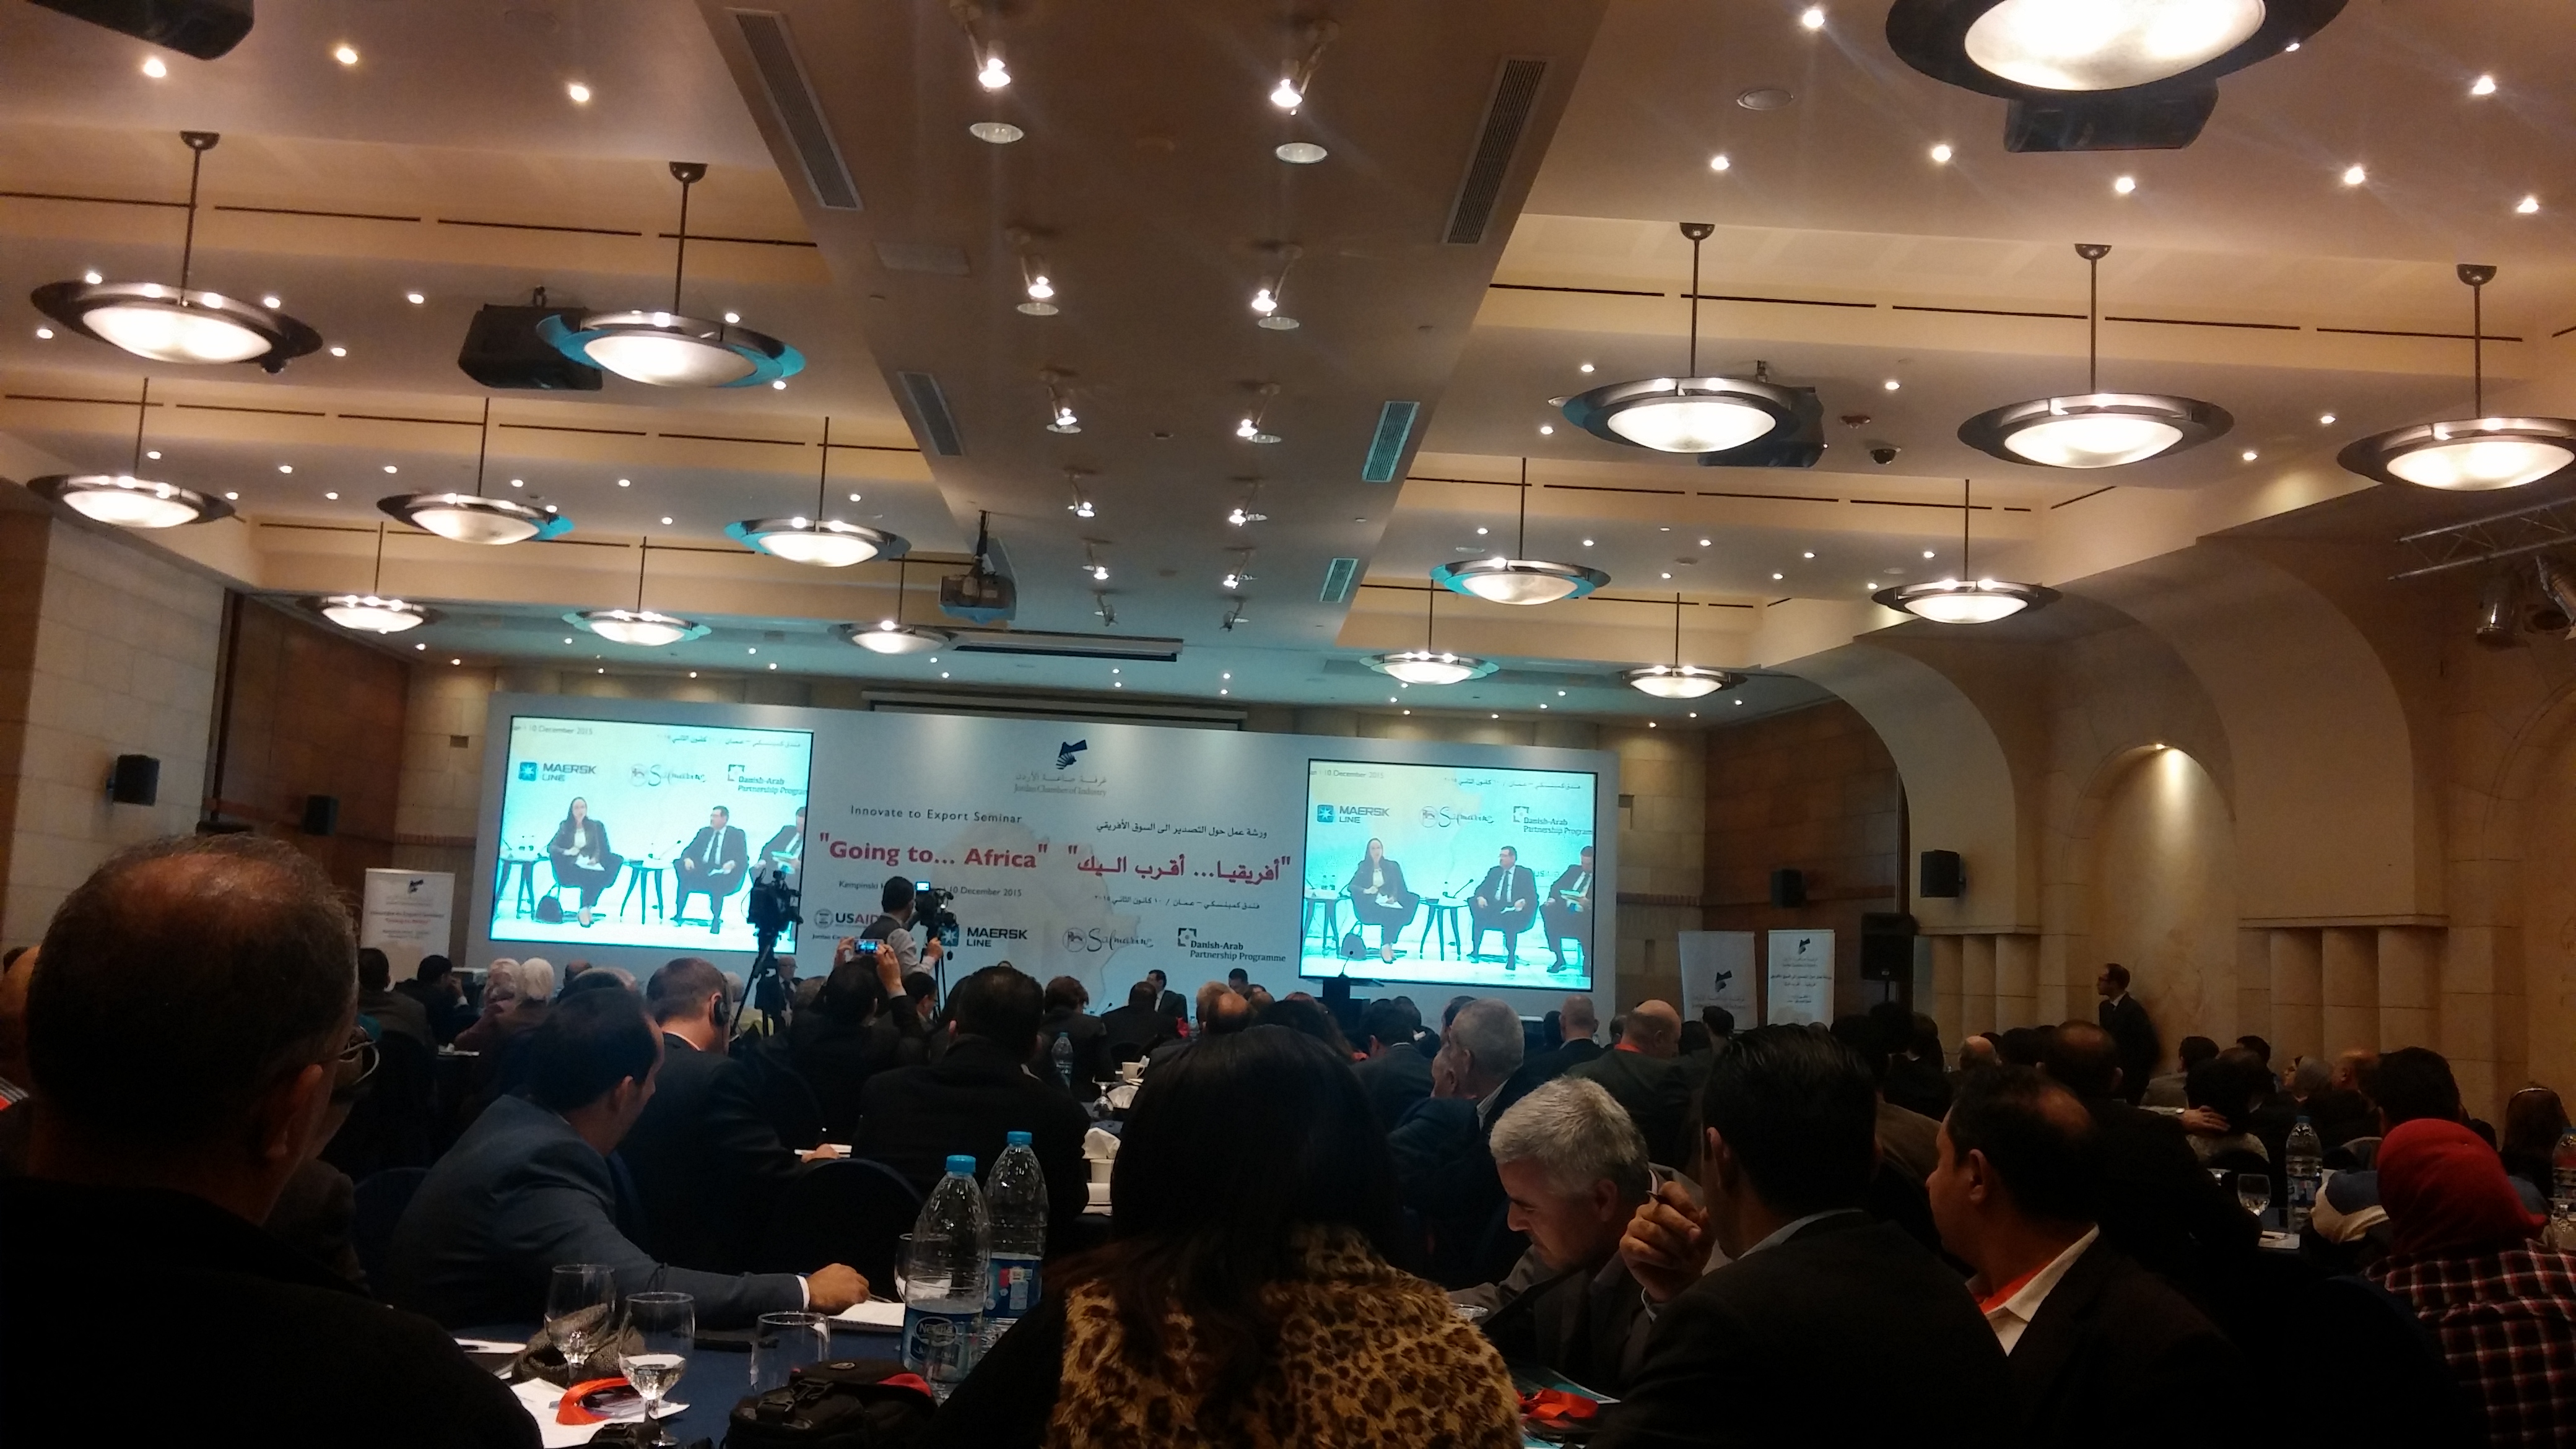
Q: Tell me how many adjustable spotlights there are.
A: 12